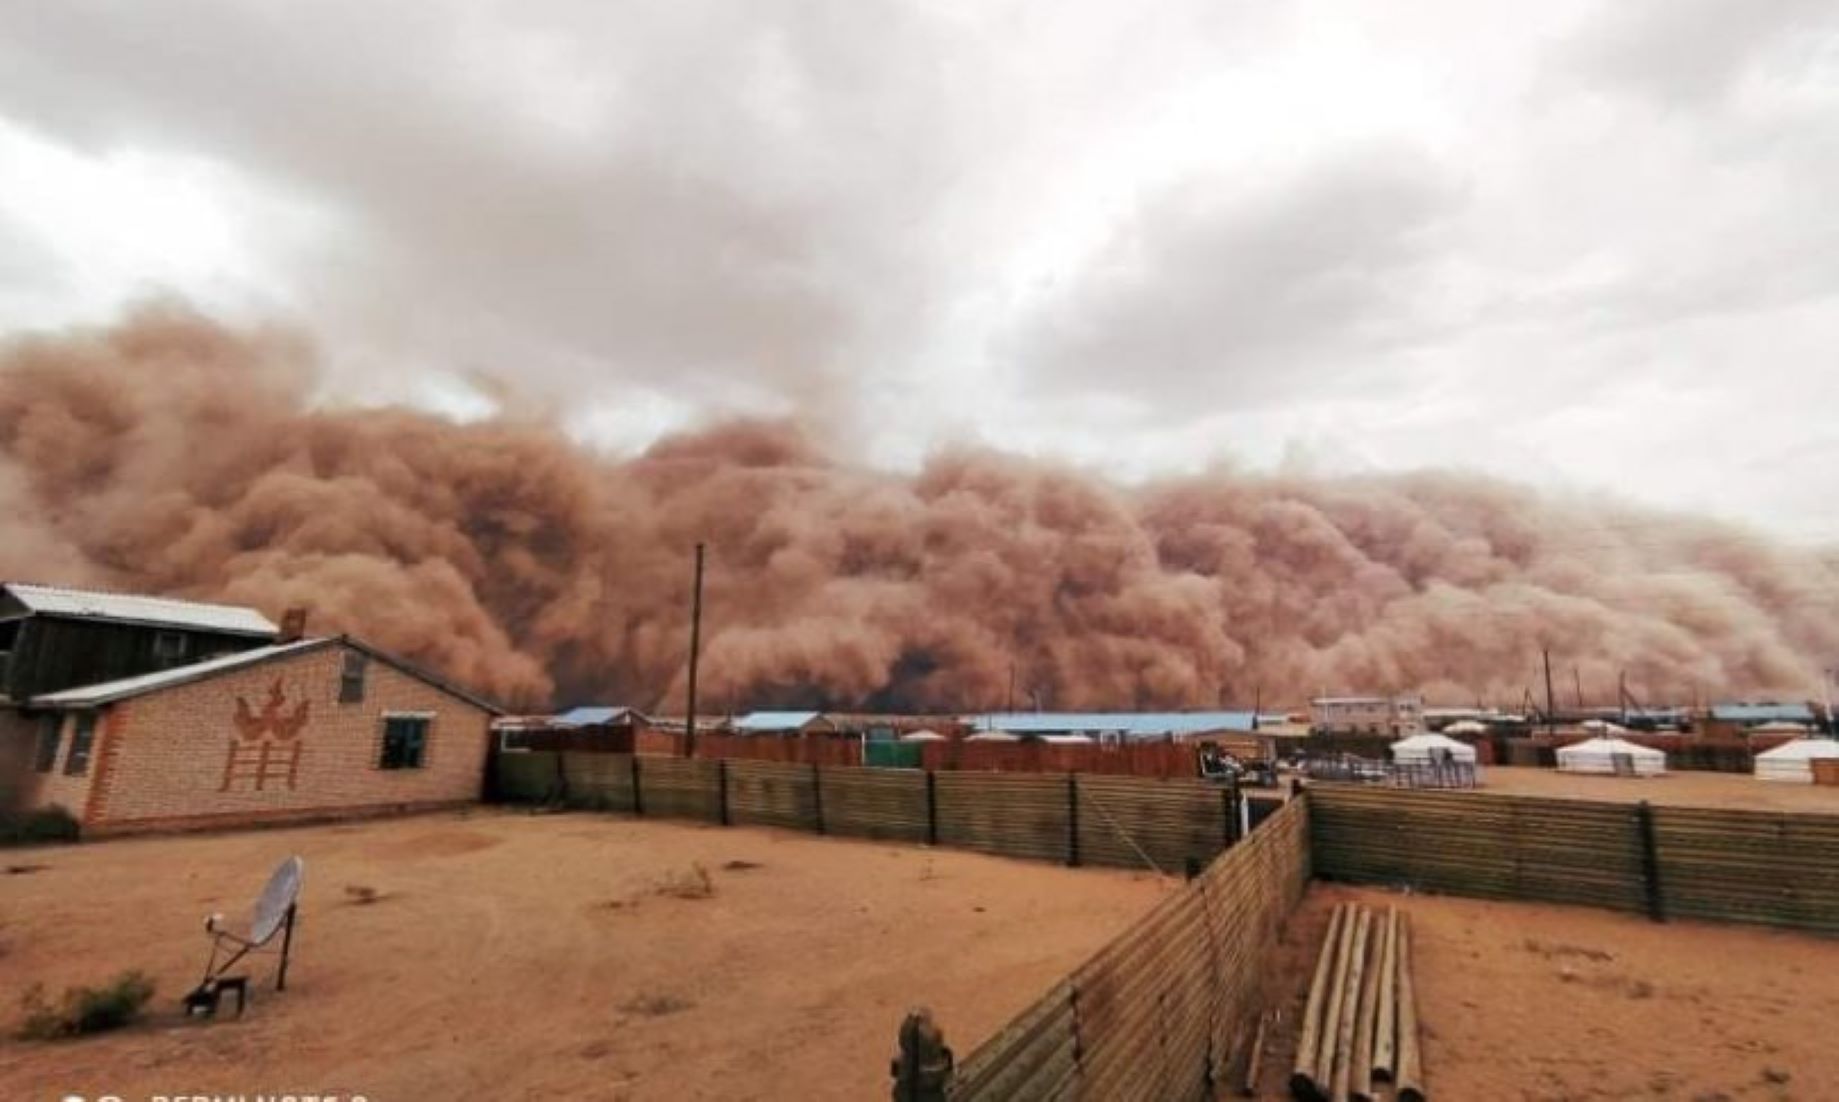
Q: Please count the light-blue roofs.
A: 4